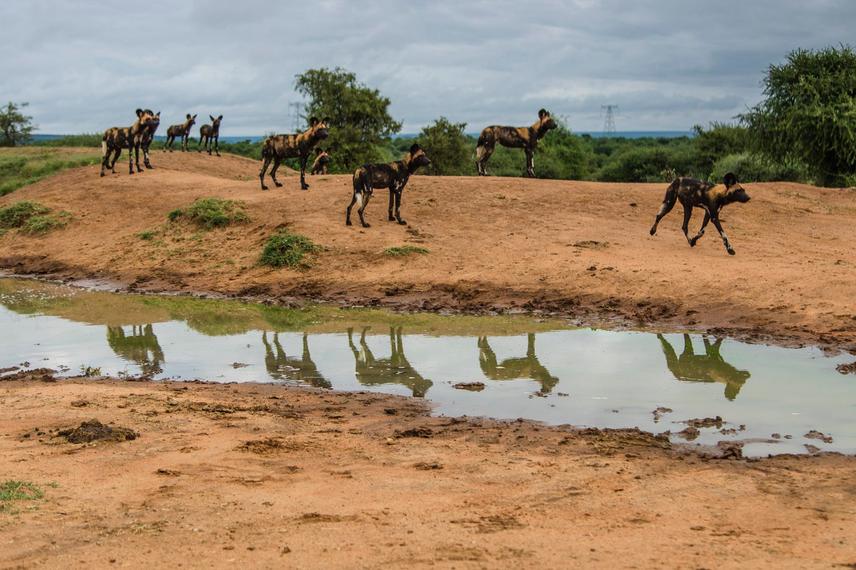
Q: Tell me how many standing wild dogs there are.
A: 7